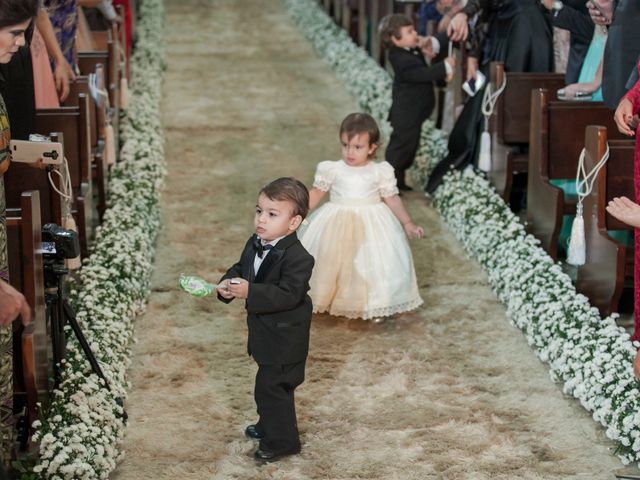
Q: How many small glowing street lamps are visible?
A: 0